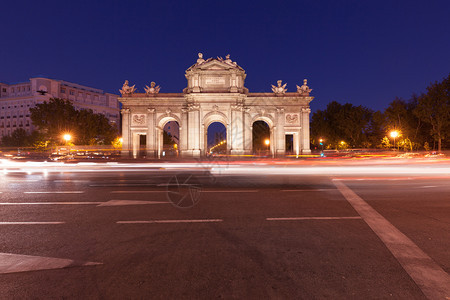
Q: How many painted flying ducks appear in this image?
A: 0